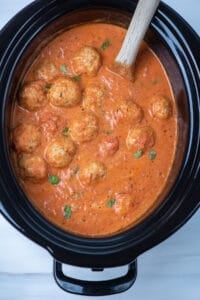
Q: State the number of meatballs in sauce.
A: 14